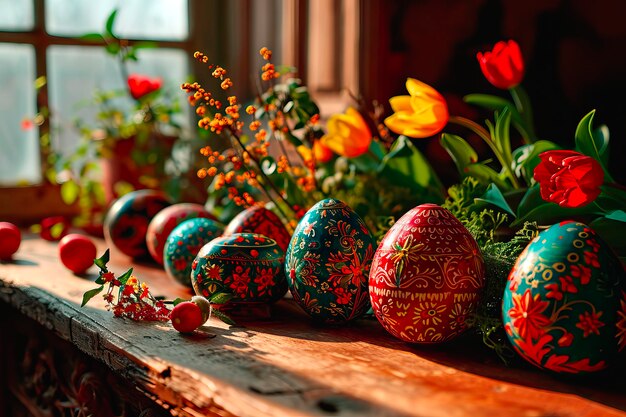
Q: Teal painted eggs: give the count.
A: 4